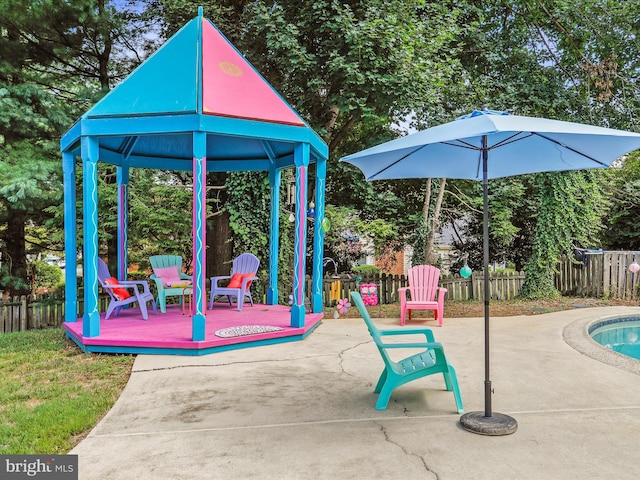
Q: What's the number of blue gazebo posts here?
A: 7